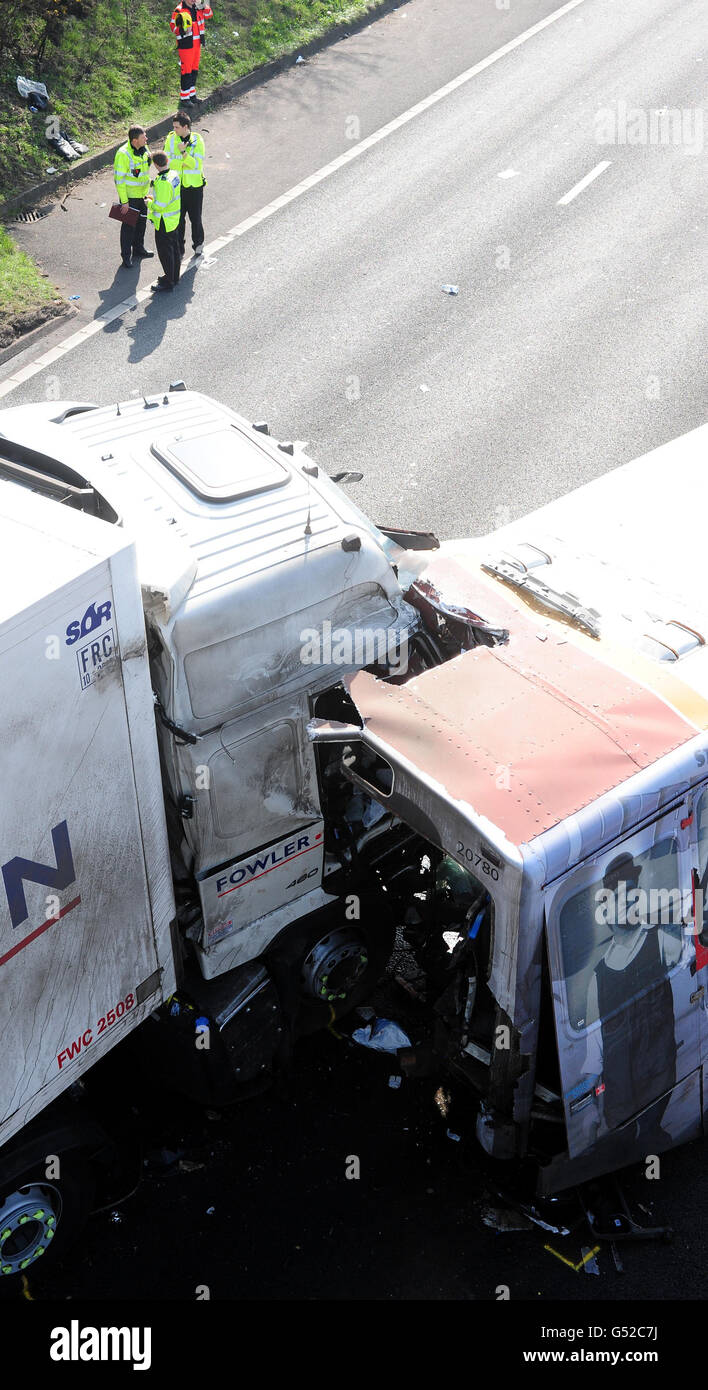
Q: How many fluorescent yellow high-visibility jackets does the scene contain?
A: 3